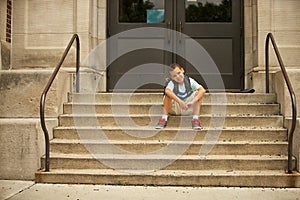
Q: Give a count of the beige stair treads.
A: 7